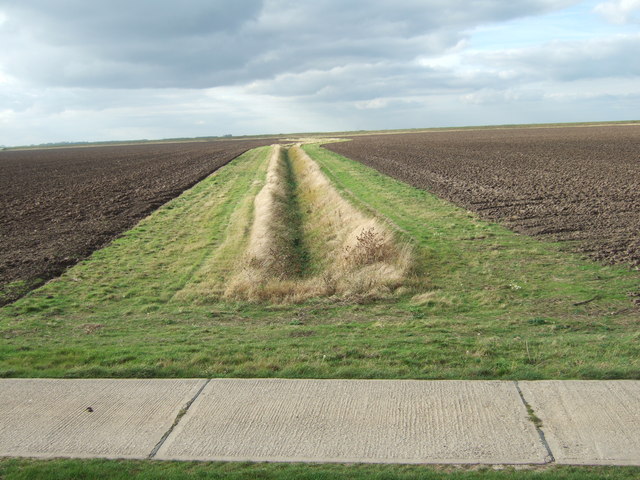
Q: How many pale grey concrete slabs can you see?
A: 3